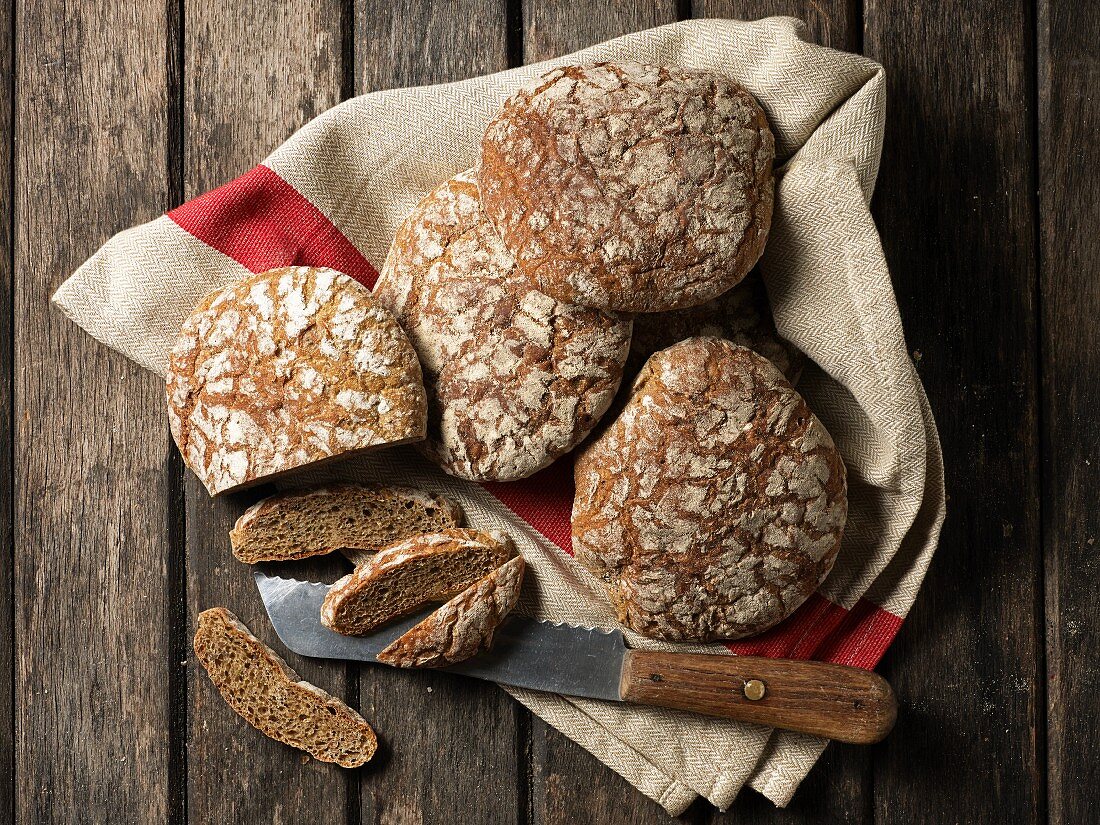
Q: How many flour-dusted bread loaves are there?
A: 5